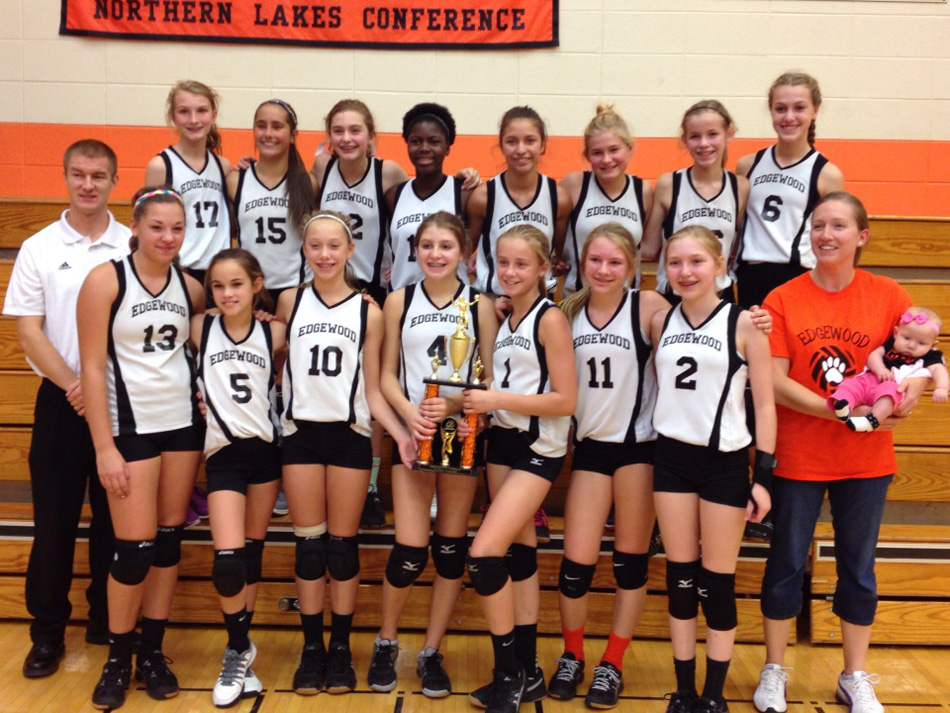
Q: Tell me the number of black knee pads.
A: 14